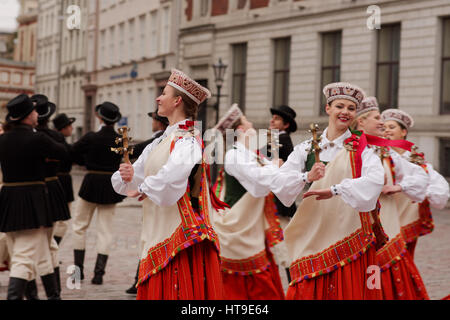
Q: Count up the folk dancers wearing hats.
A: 11